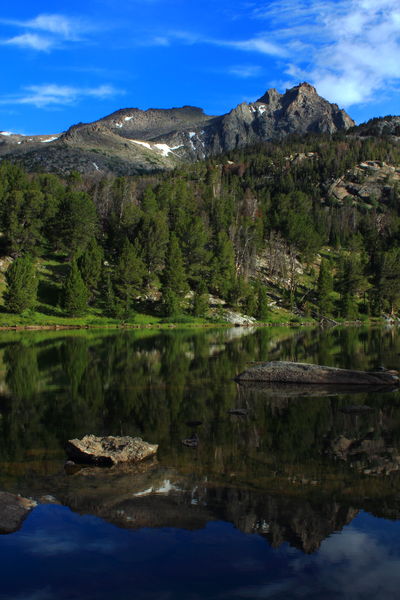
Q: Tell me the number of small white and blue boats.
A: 0